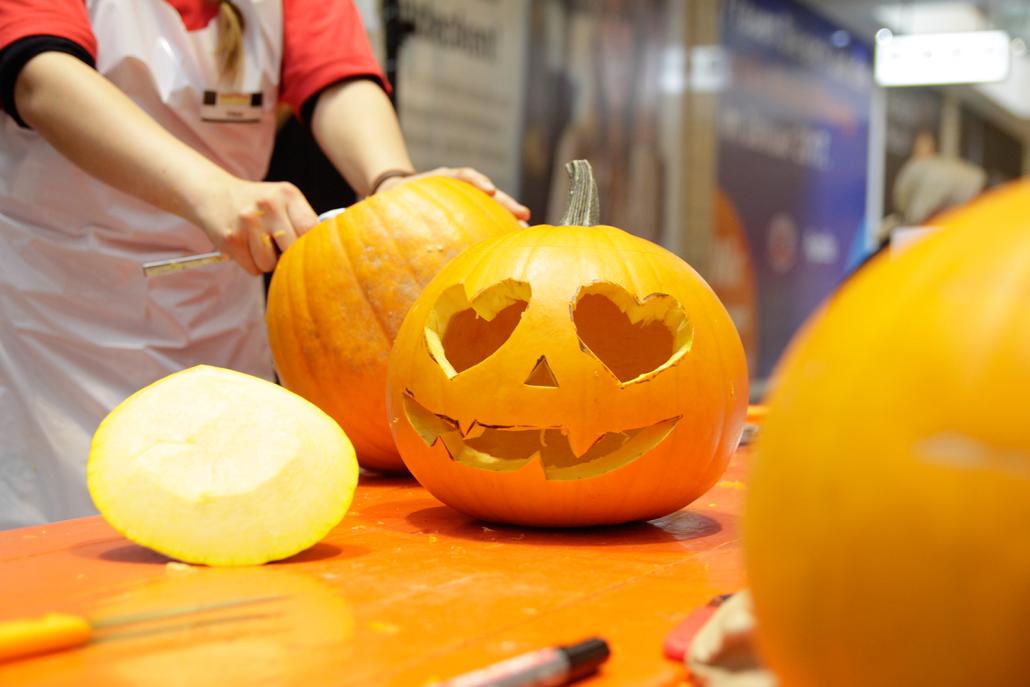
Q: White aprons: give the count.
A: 1